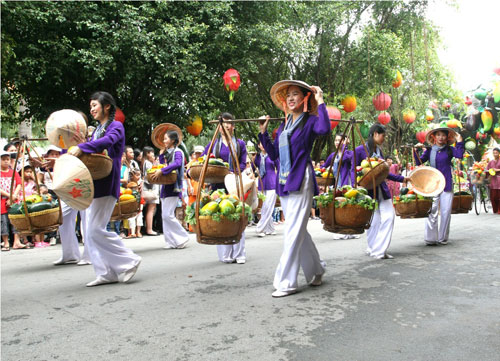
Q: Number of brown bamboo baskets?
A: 11